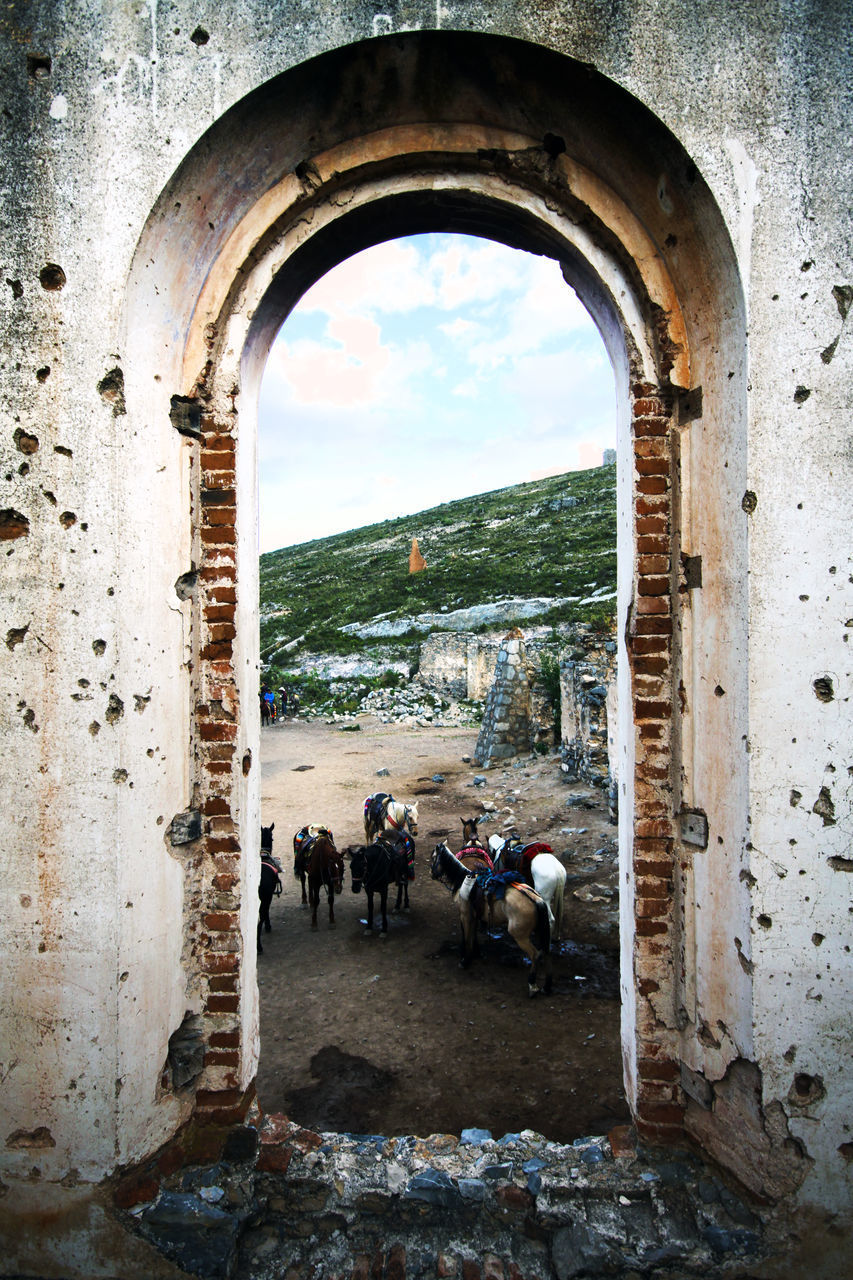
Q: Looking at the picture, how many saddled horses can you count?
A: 7